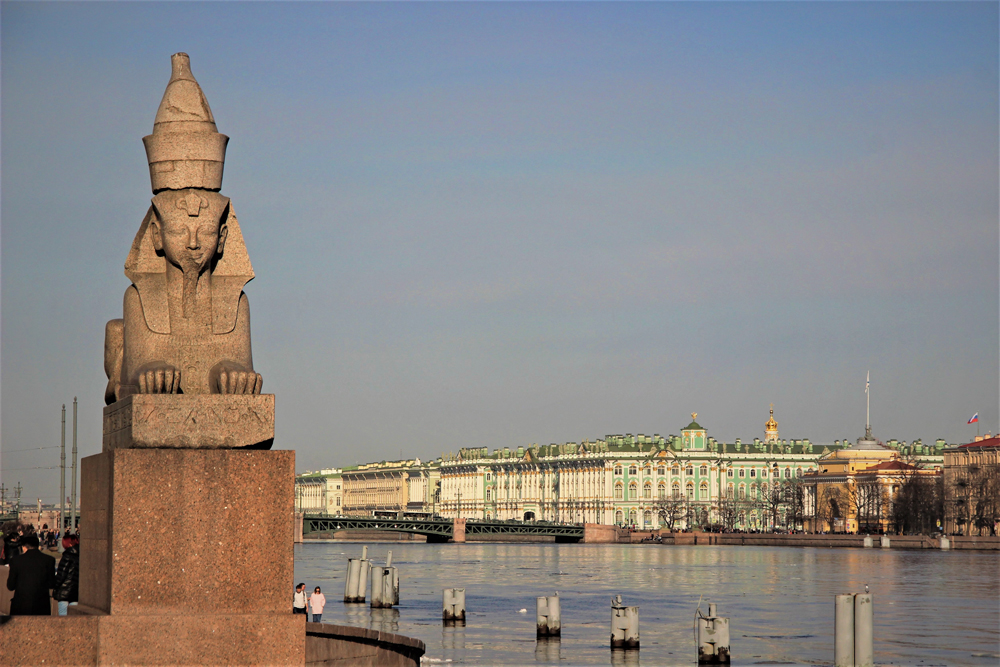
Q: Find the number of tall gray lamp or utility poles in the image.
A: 2